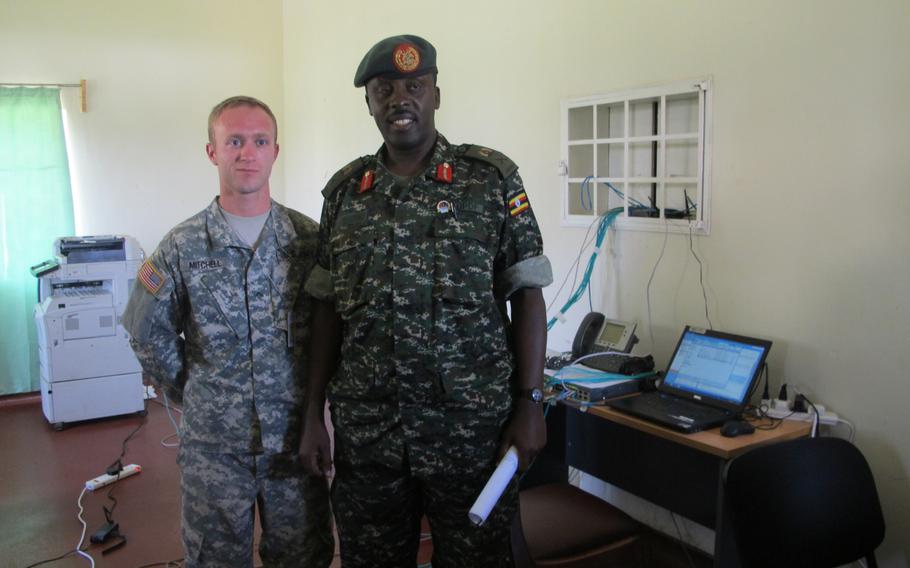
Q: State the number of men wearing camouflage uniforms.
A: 2